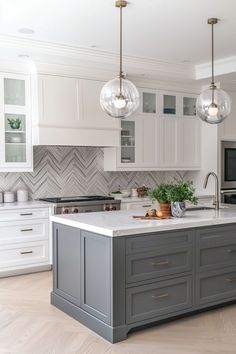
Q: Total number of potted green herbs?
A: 2